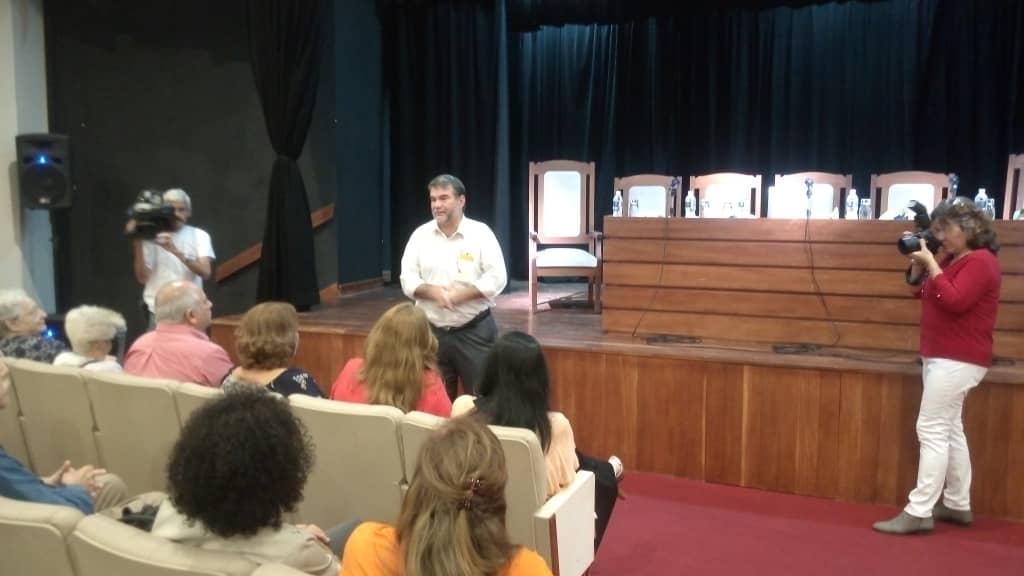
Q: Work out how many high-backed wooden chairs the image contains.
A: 6